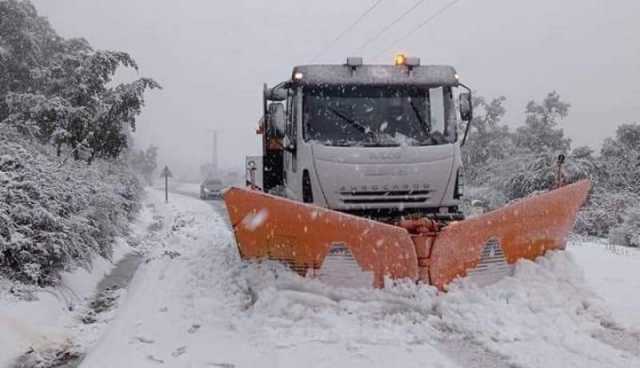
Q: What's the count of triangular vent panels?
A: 2